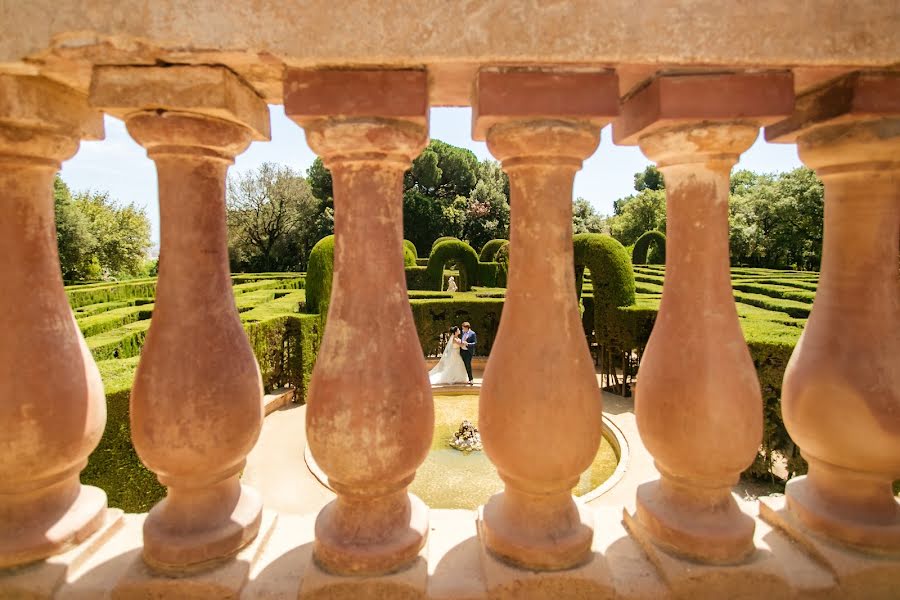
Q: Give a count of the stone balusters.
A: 6